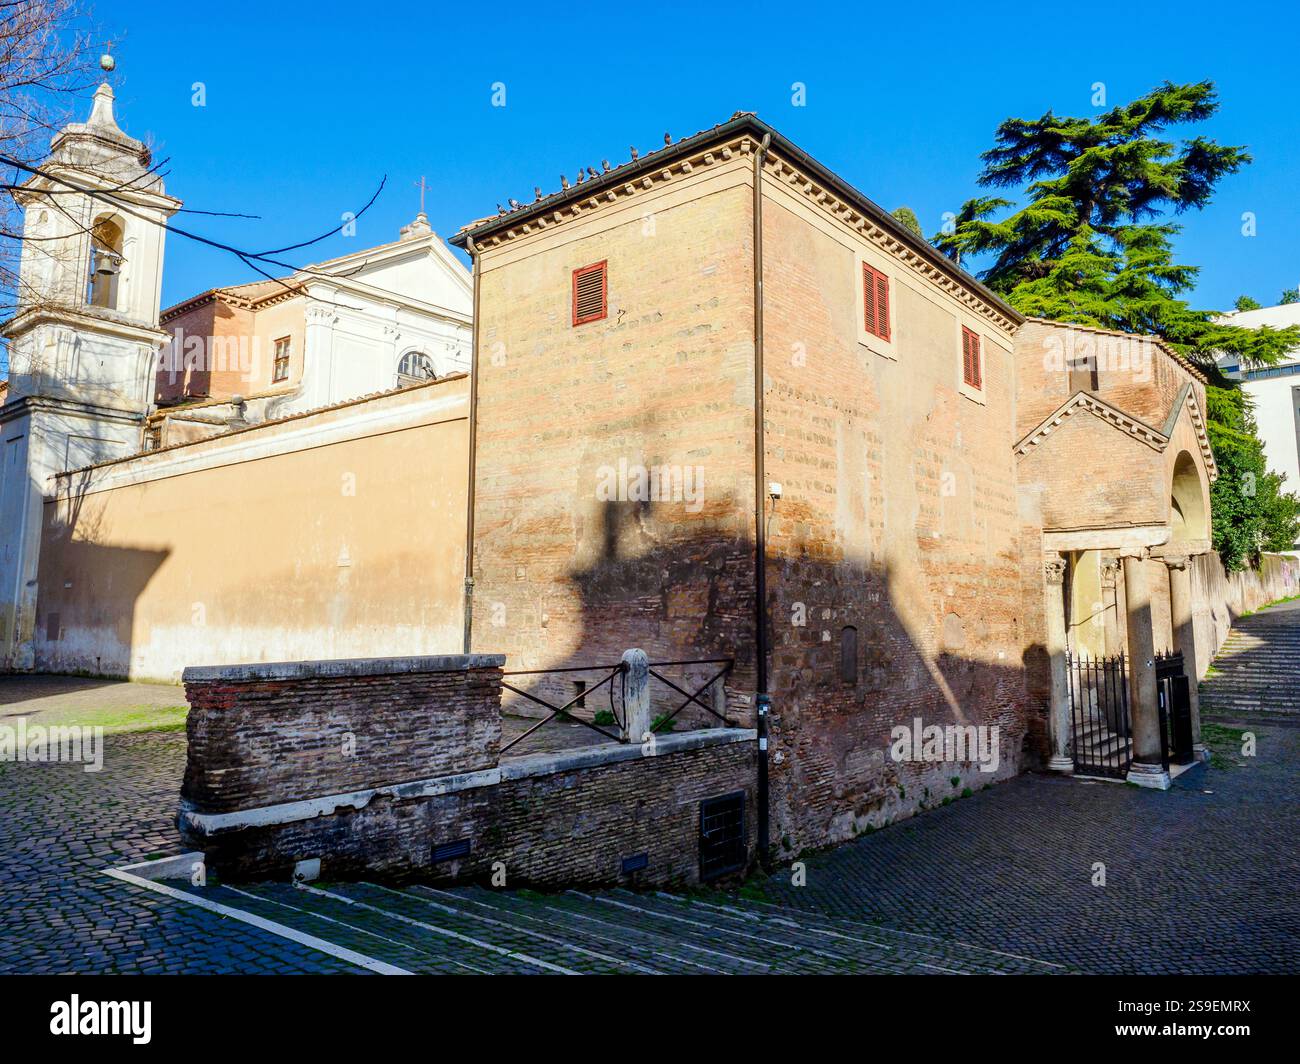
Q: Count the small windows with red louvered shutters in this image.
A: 3